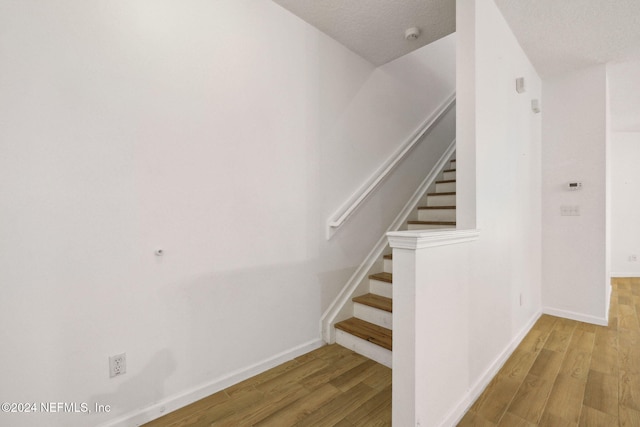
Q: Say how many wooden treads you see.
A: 10